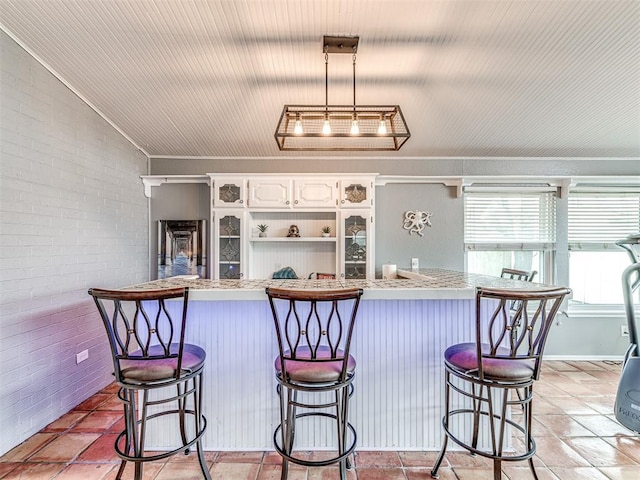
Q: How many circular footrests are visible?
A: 3